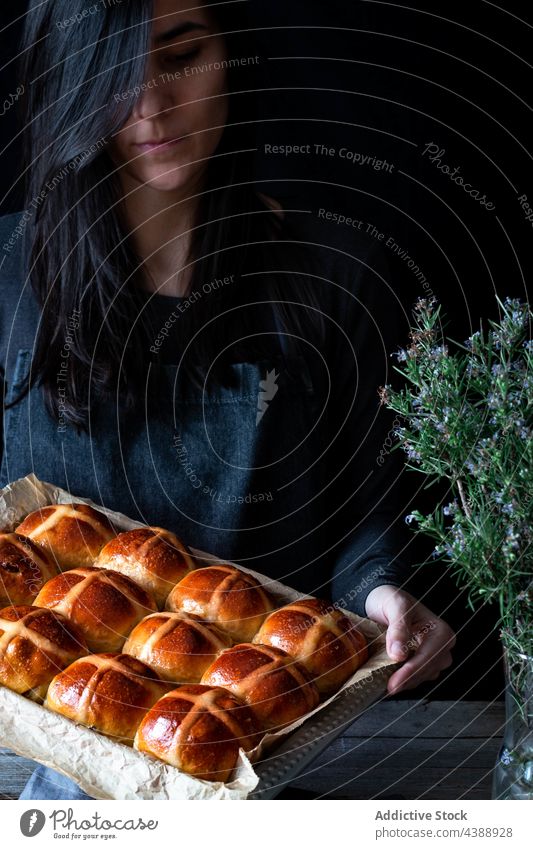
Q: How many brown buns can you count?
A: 11